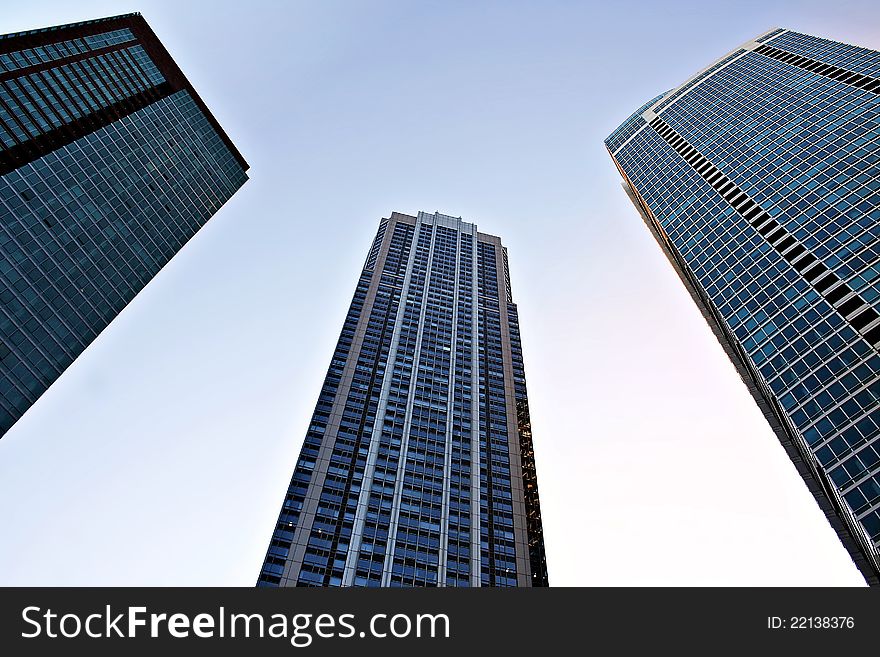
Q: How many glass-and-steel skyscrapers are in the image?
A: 3